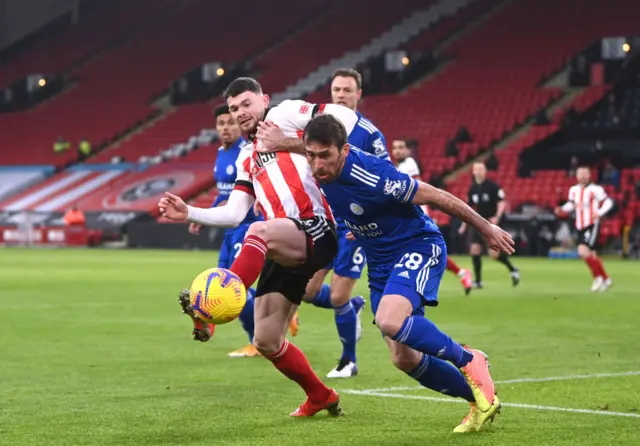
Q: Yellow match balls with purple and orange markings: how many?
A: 1